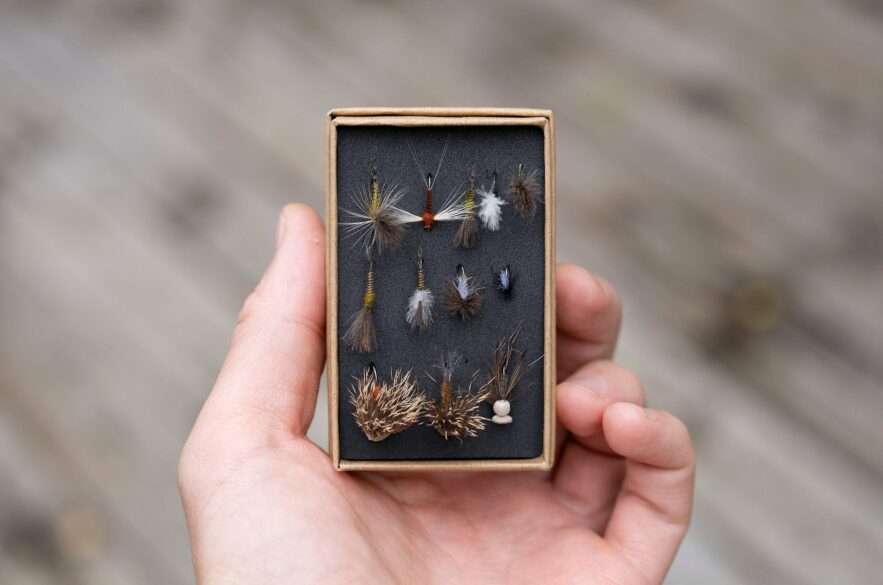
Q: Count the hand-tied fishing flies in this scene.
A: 12